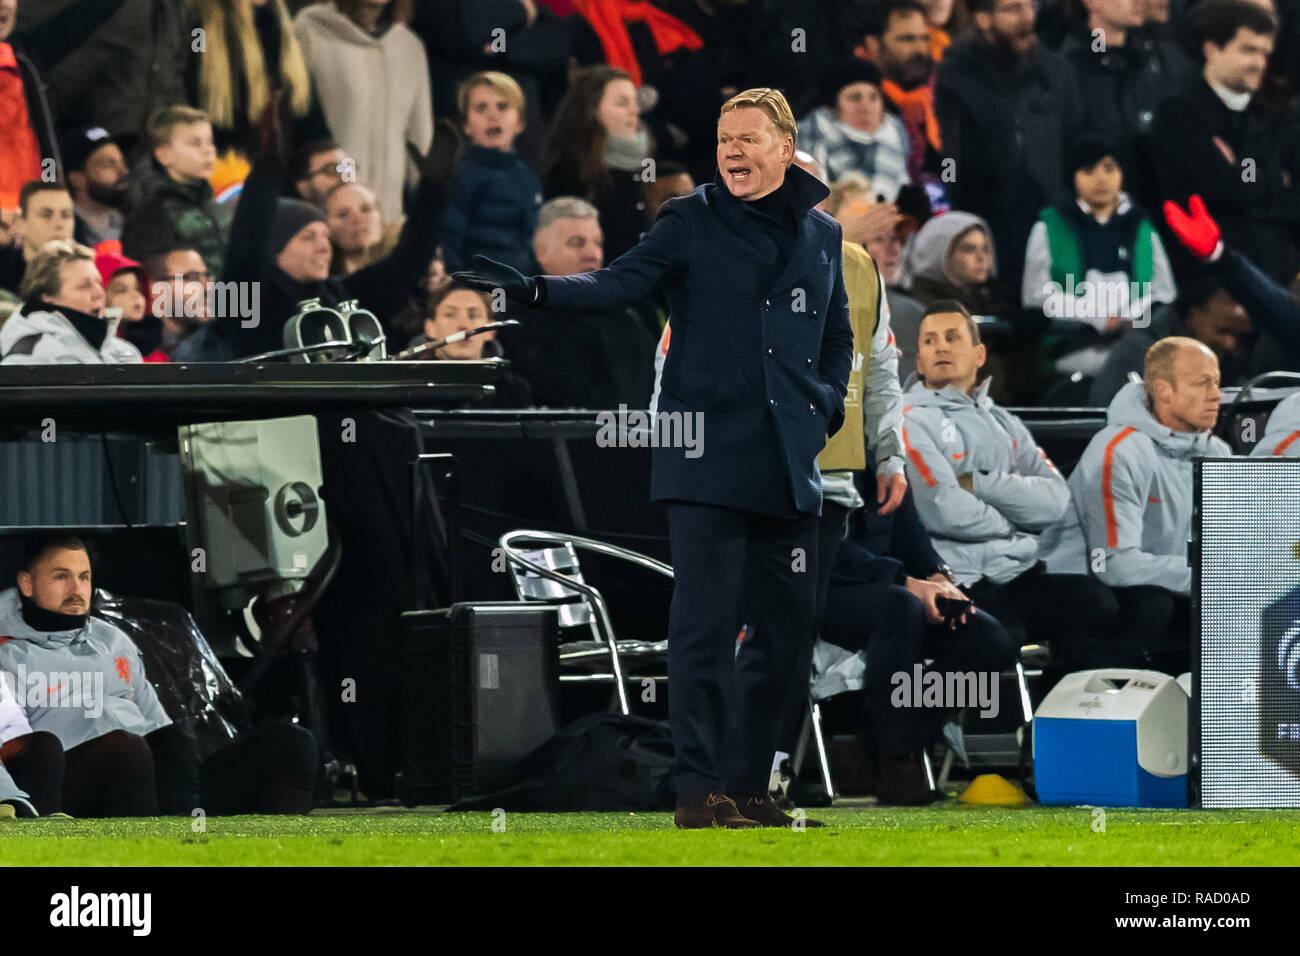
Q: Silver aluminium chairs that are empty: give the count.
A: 1